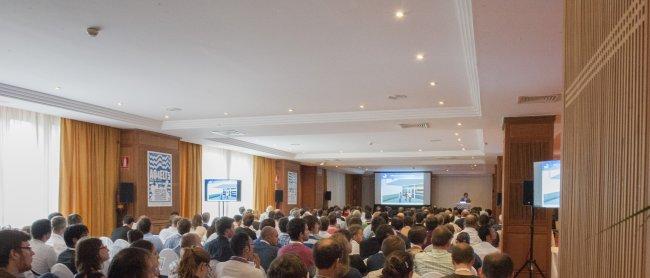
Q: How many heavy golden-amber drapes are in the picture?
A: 3